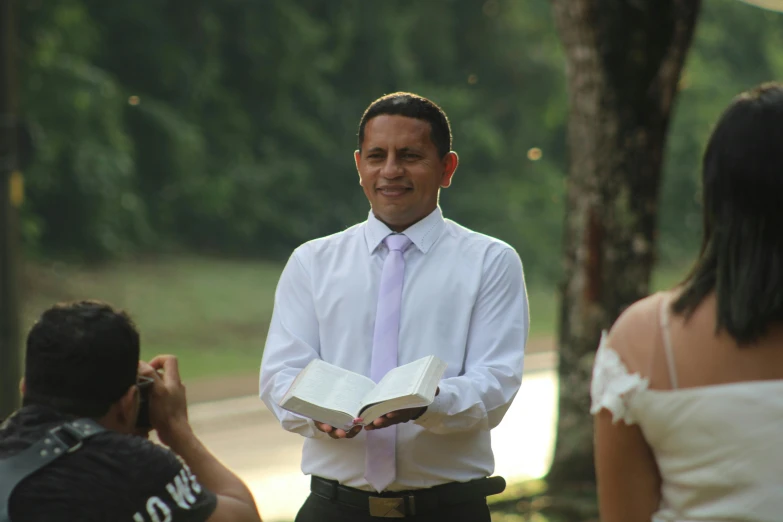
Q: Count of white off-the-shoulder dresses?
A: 1